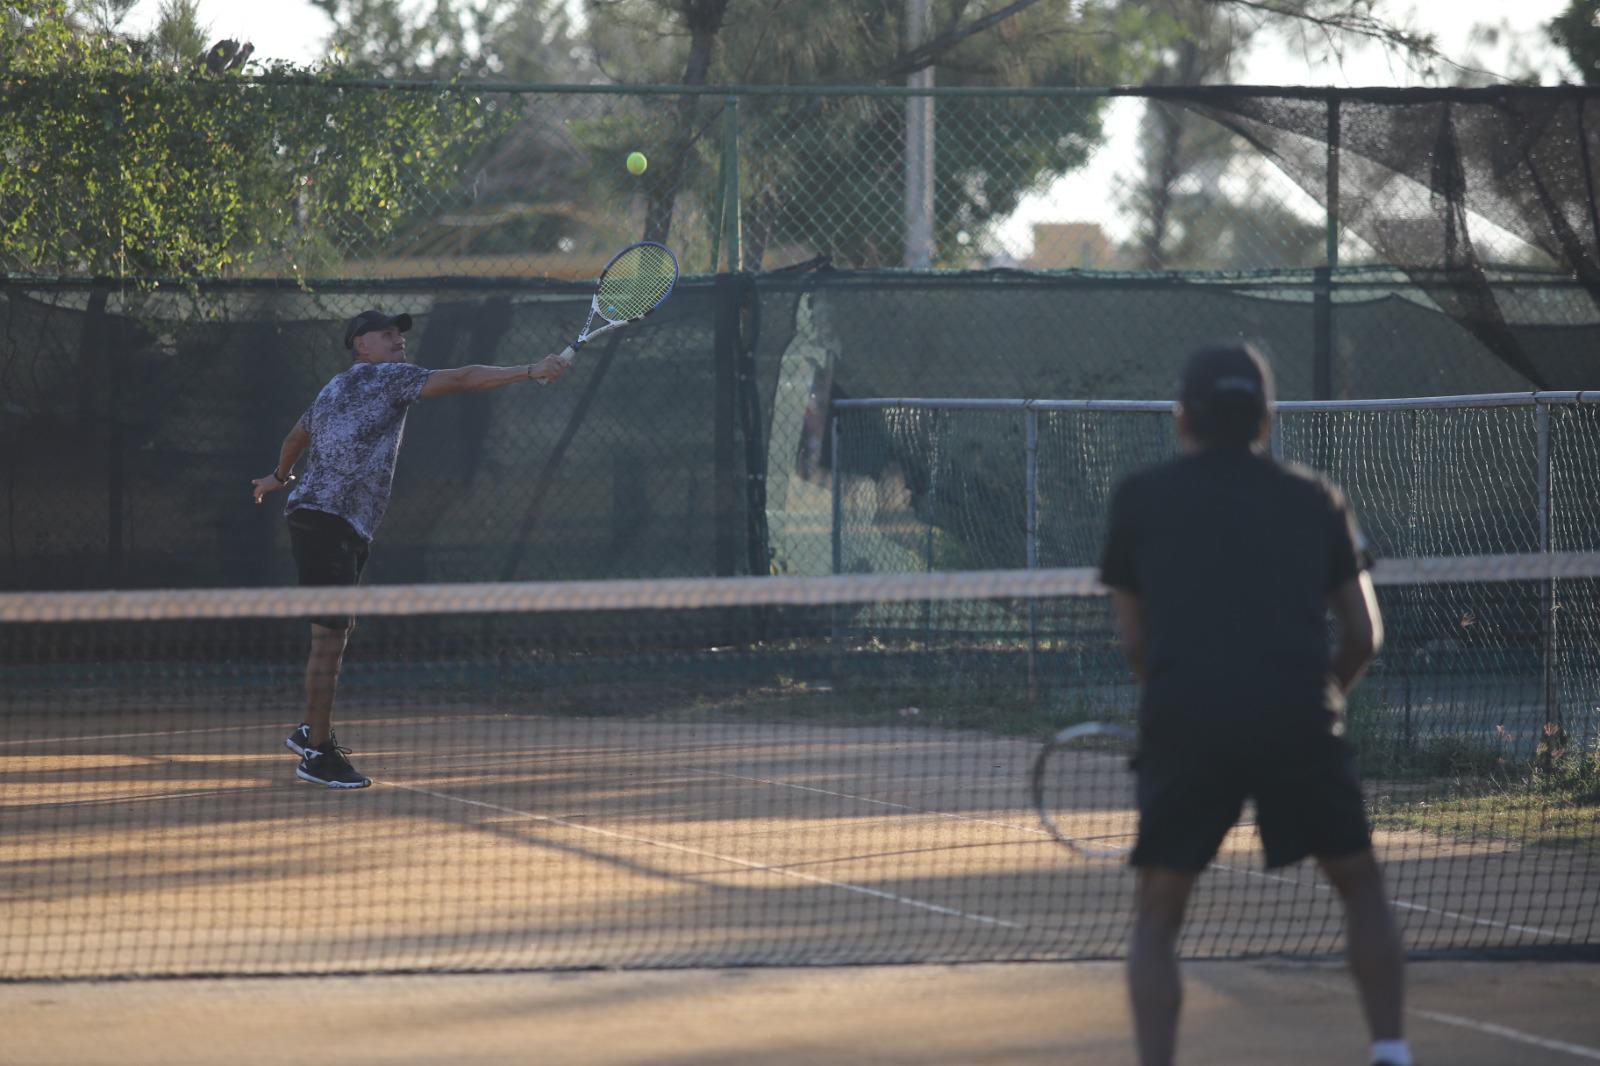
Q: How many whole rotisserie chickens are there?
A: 0